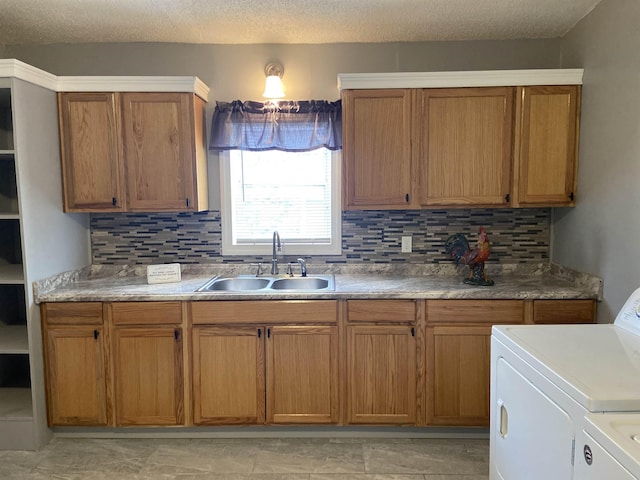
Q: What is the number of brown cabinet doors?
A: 11